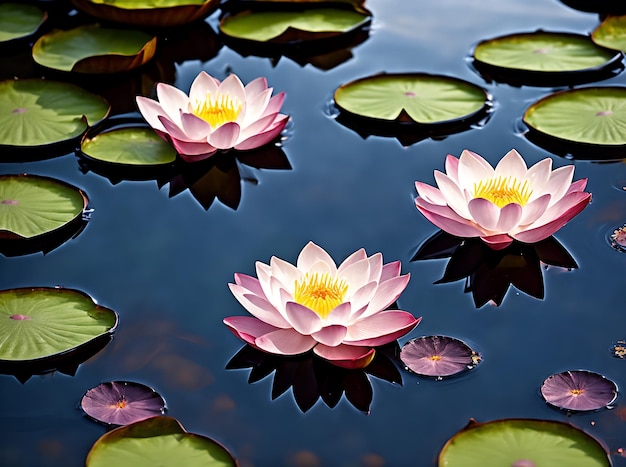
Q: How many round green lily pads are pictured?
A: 14